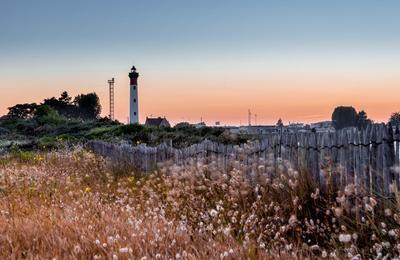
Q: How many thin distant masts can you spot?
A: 2